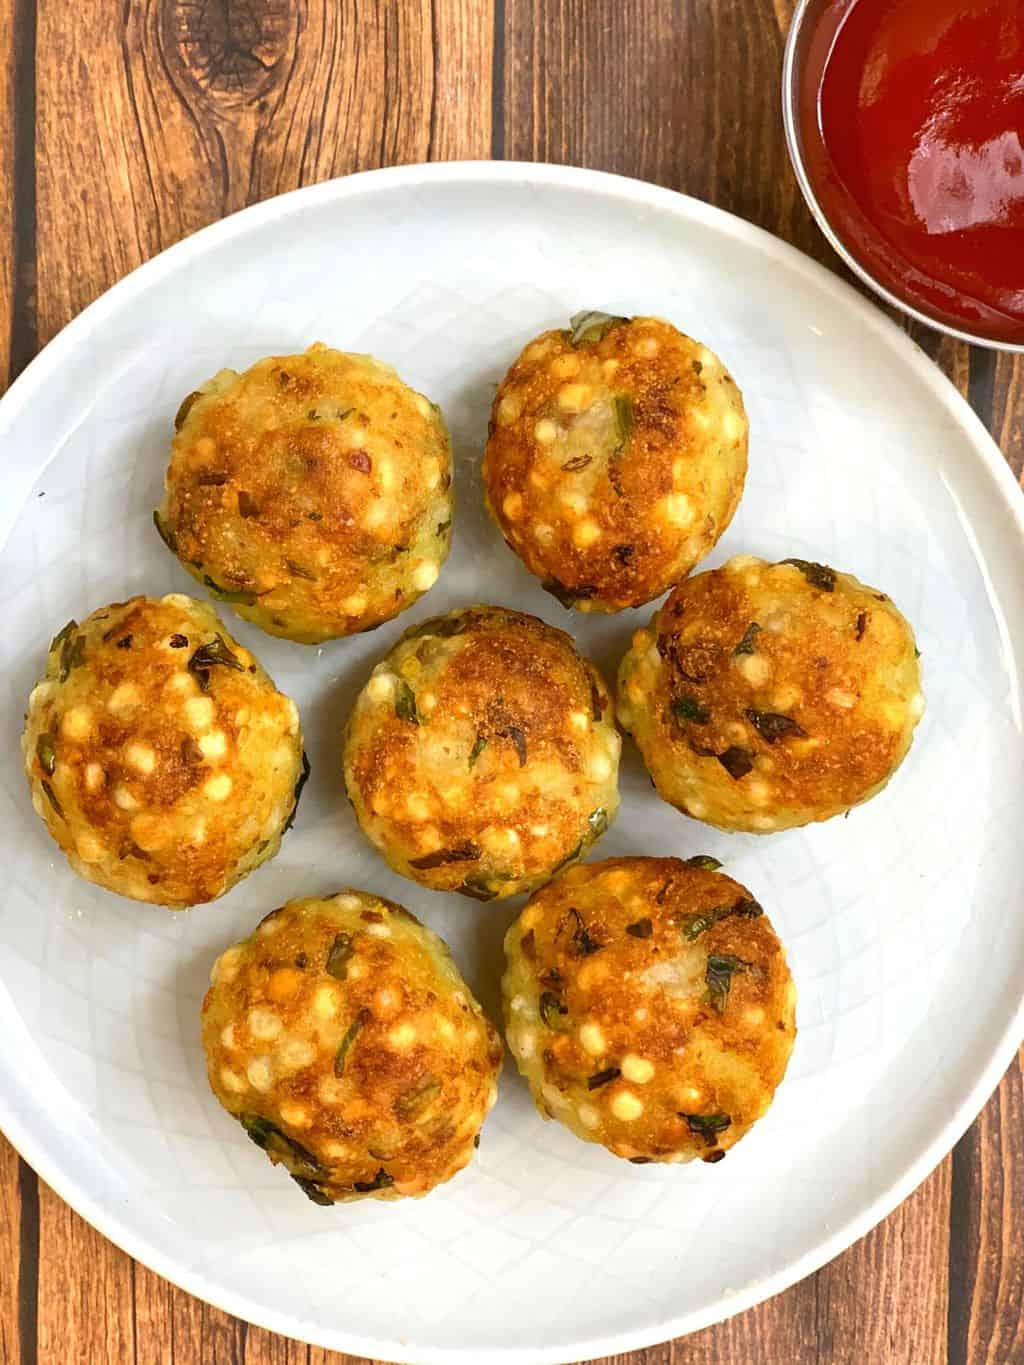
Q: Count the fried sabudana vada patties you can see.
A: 7